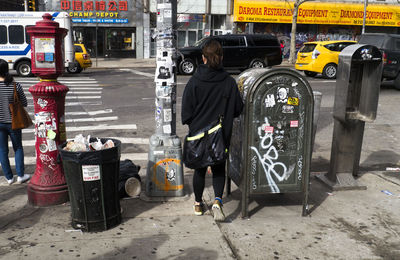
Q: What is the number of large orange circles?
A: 1